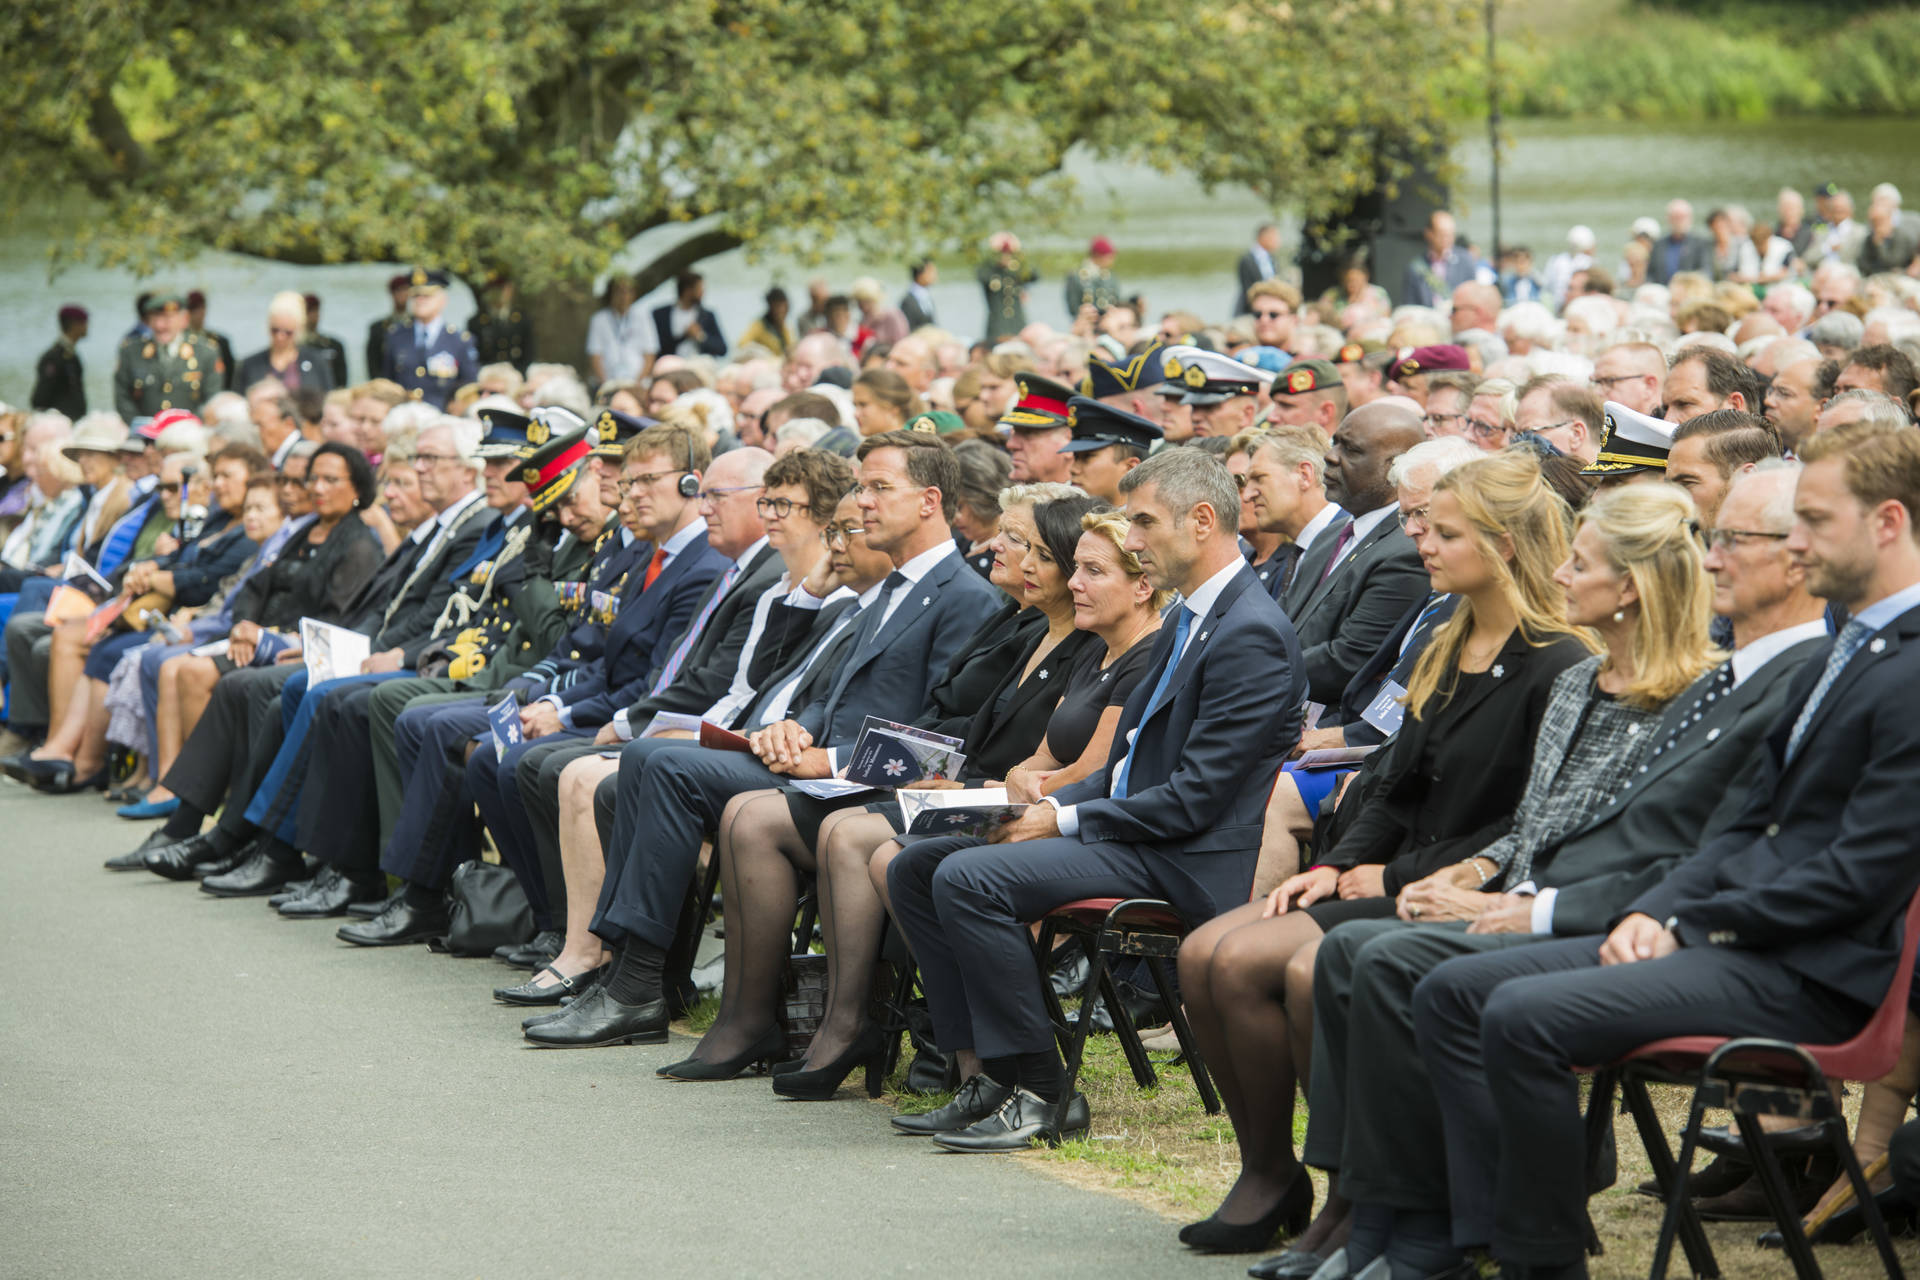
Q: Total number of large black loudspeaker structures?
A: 1